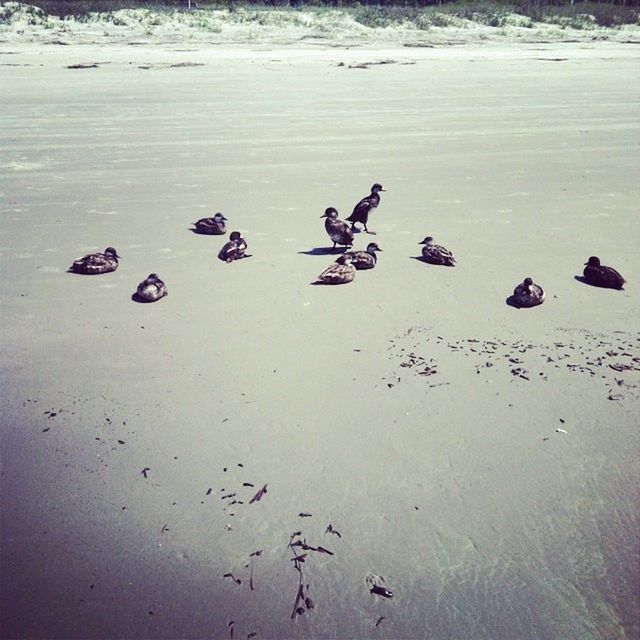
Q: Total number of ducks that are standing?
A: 2